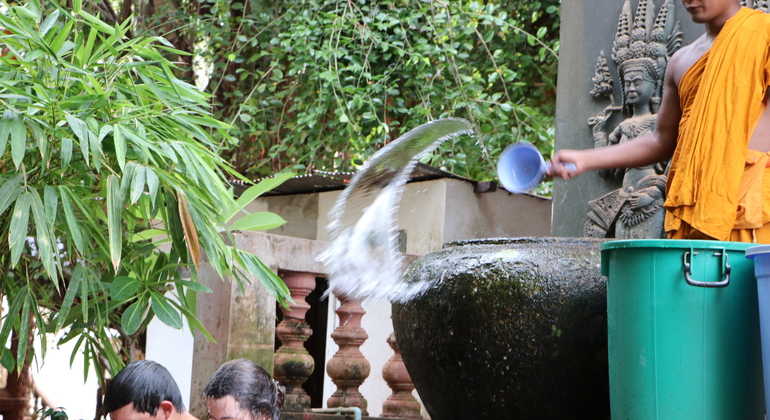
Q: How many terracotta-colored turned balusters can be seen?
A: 3